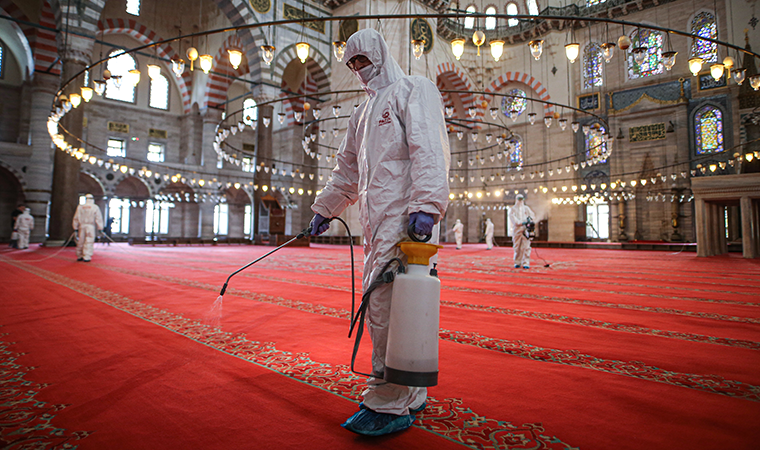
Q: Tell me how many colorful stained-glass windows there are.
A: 7